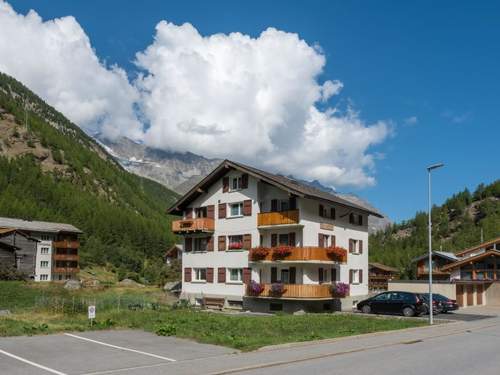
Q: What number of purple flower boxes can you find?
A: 3